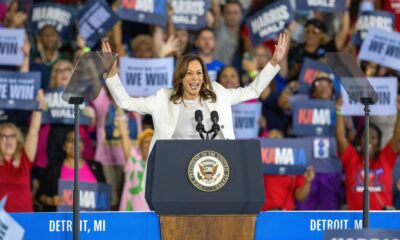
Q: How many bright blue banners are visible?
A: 2